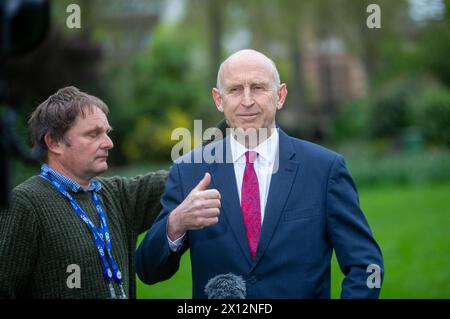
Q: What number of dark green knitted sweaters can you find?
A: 1